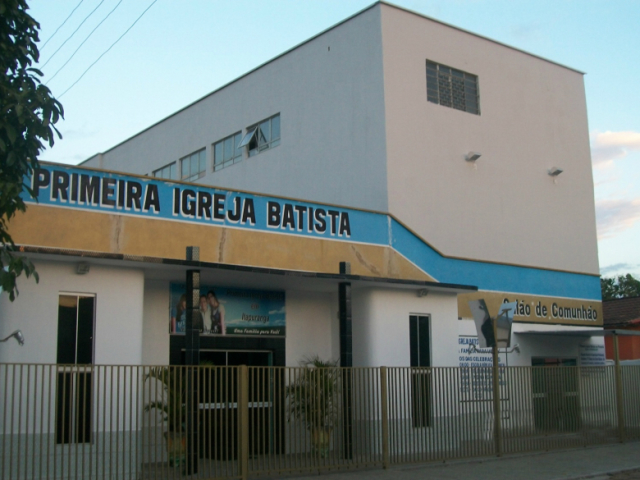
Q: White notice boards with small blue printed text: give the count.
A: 2